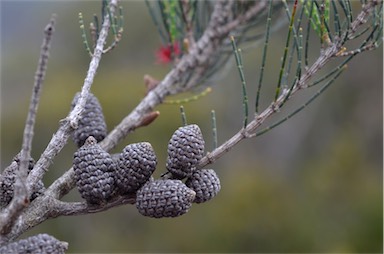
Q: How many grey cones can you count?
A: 8